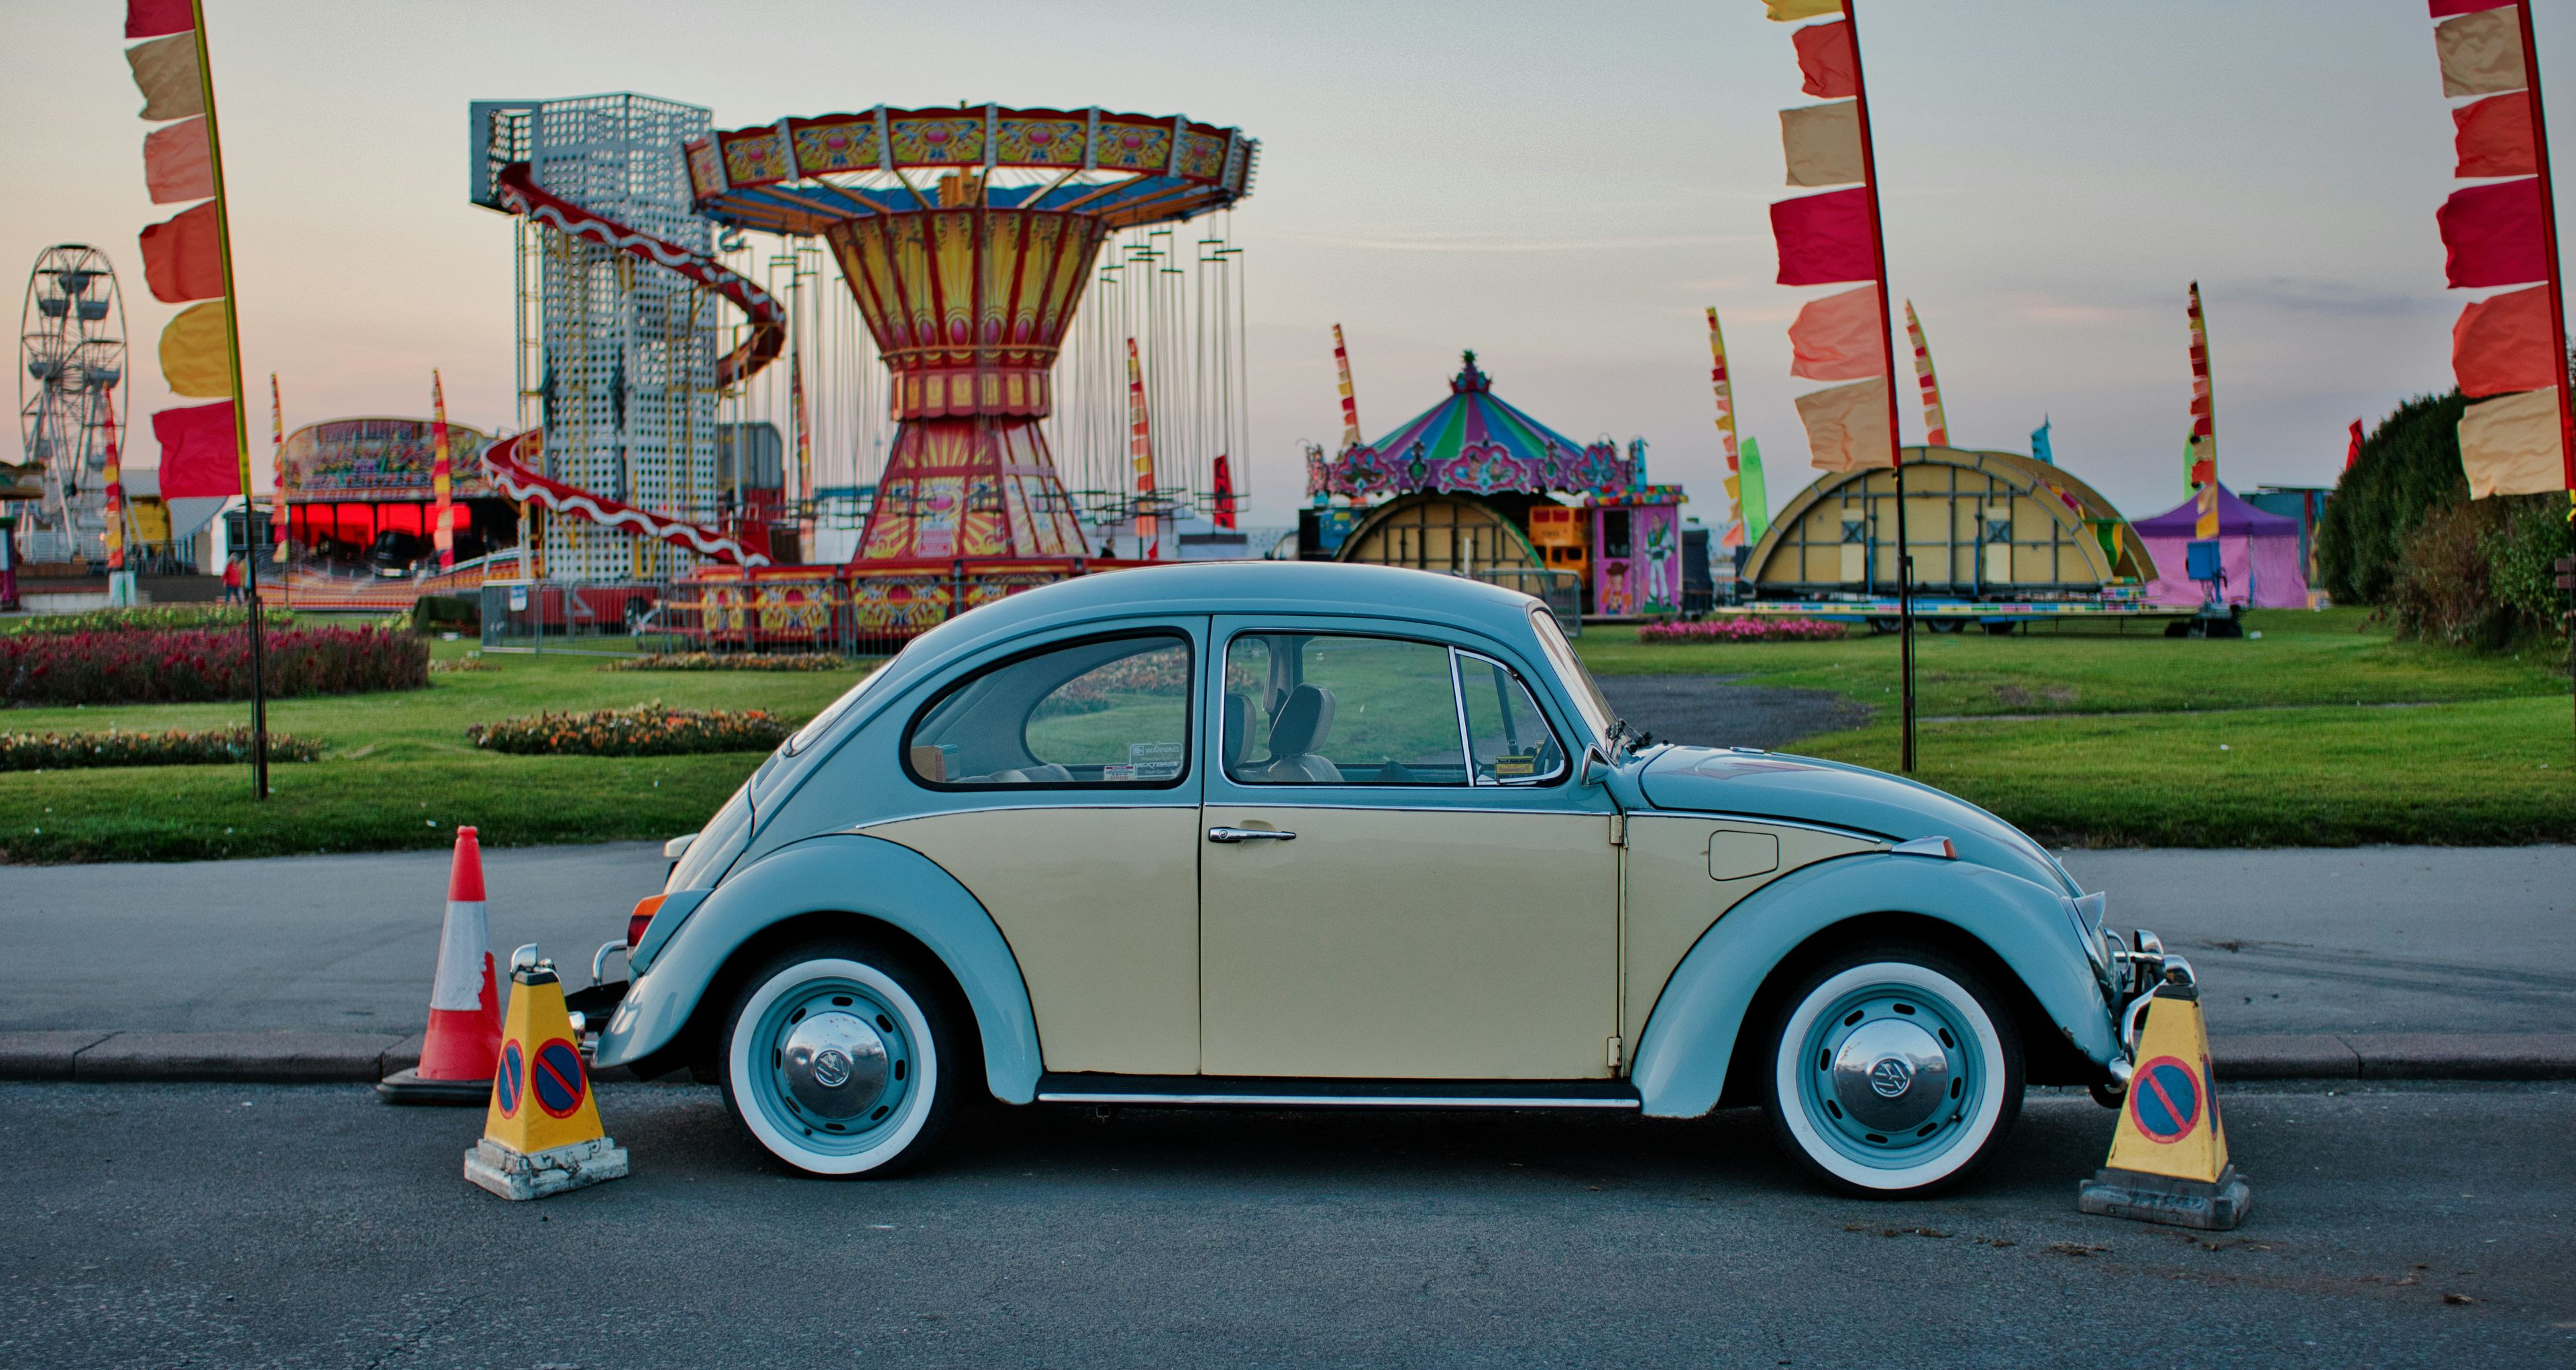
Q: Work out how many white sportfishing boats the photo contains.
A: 0